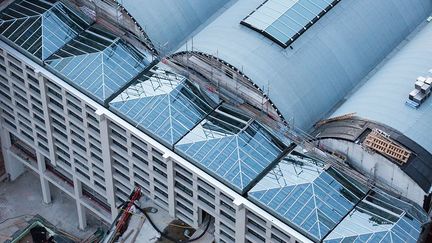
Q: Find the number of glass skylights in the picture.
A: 7